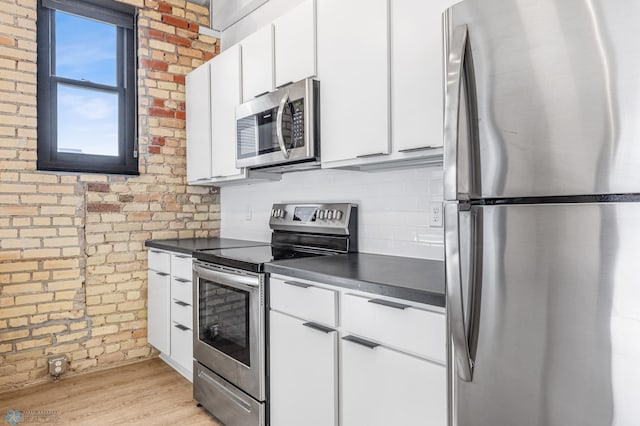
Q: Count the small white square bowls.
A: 0